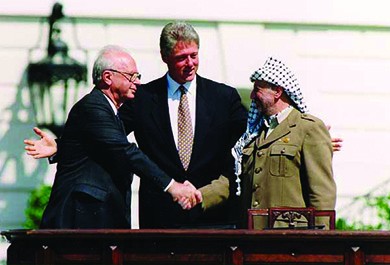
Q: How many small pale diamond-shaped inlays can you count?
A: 4